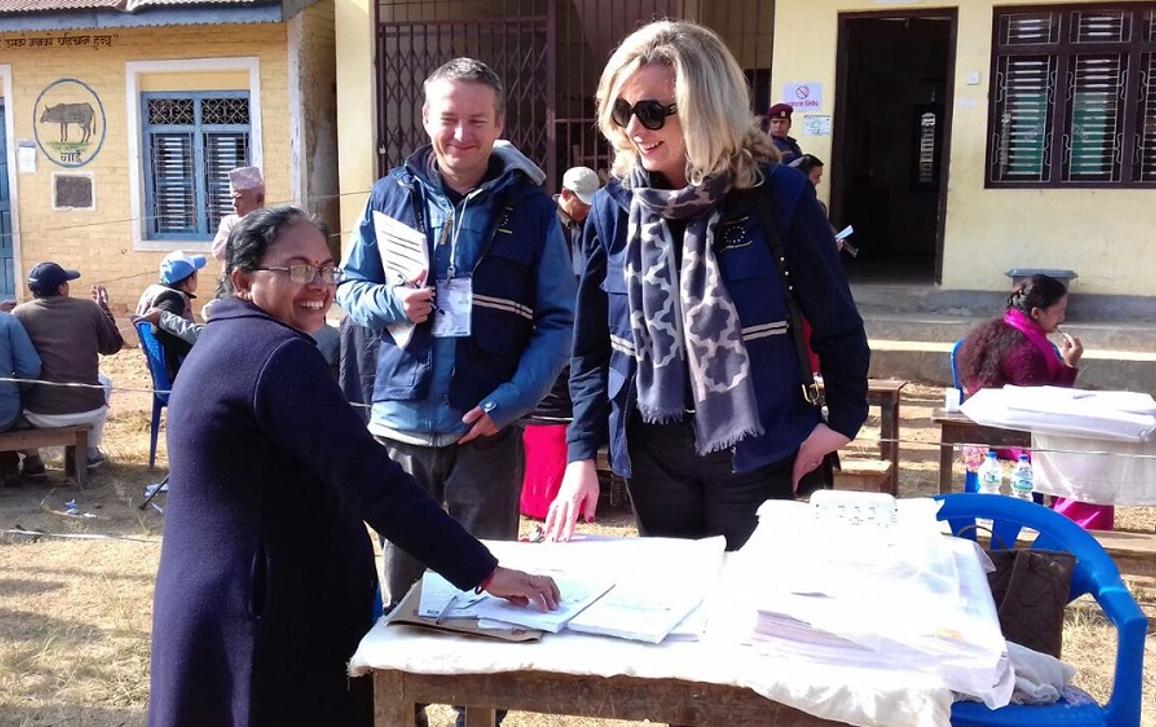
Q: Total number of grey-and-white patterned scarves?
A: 1